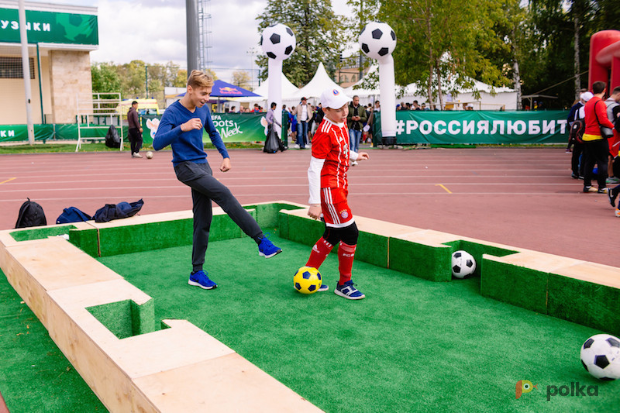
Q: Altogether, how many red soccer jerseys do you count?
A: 1